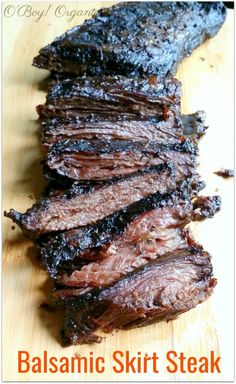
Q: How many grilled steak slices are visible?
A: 6